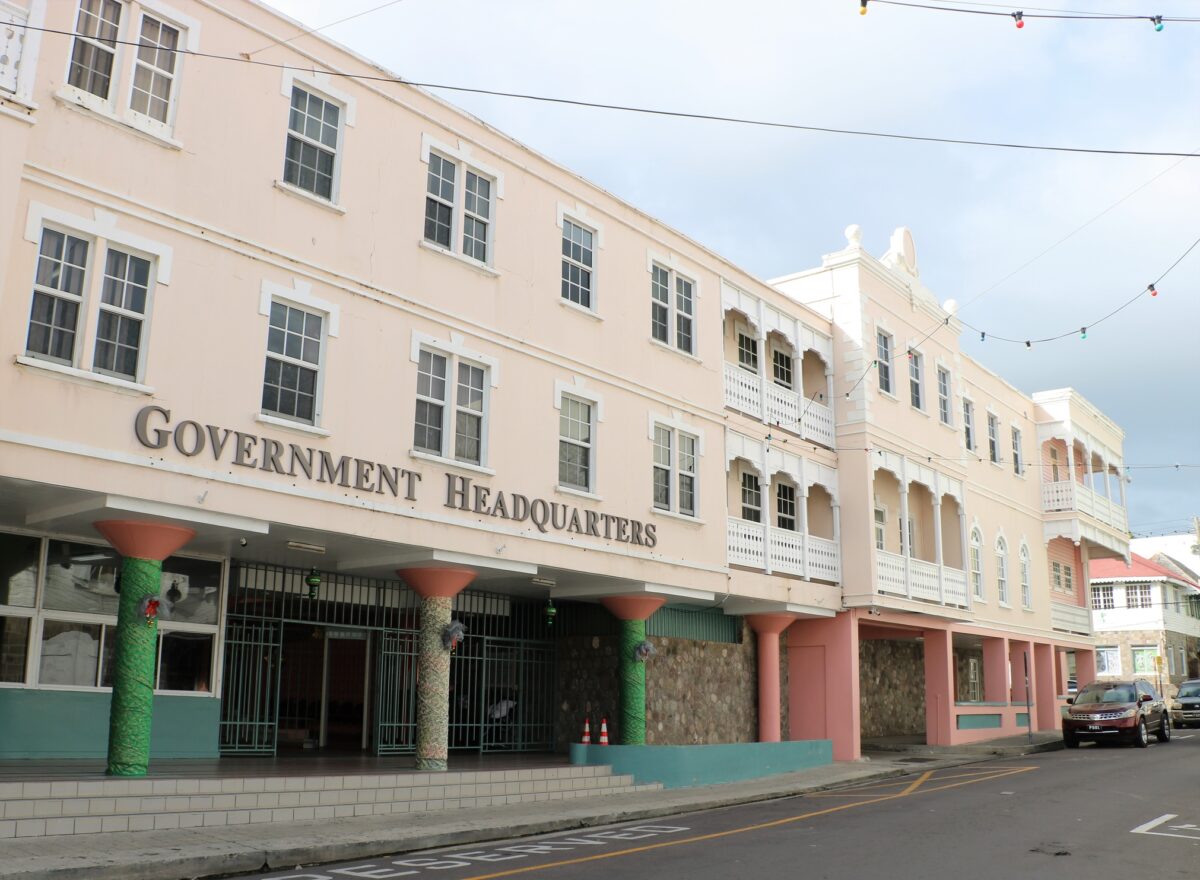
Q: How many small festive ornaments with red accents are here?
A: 3